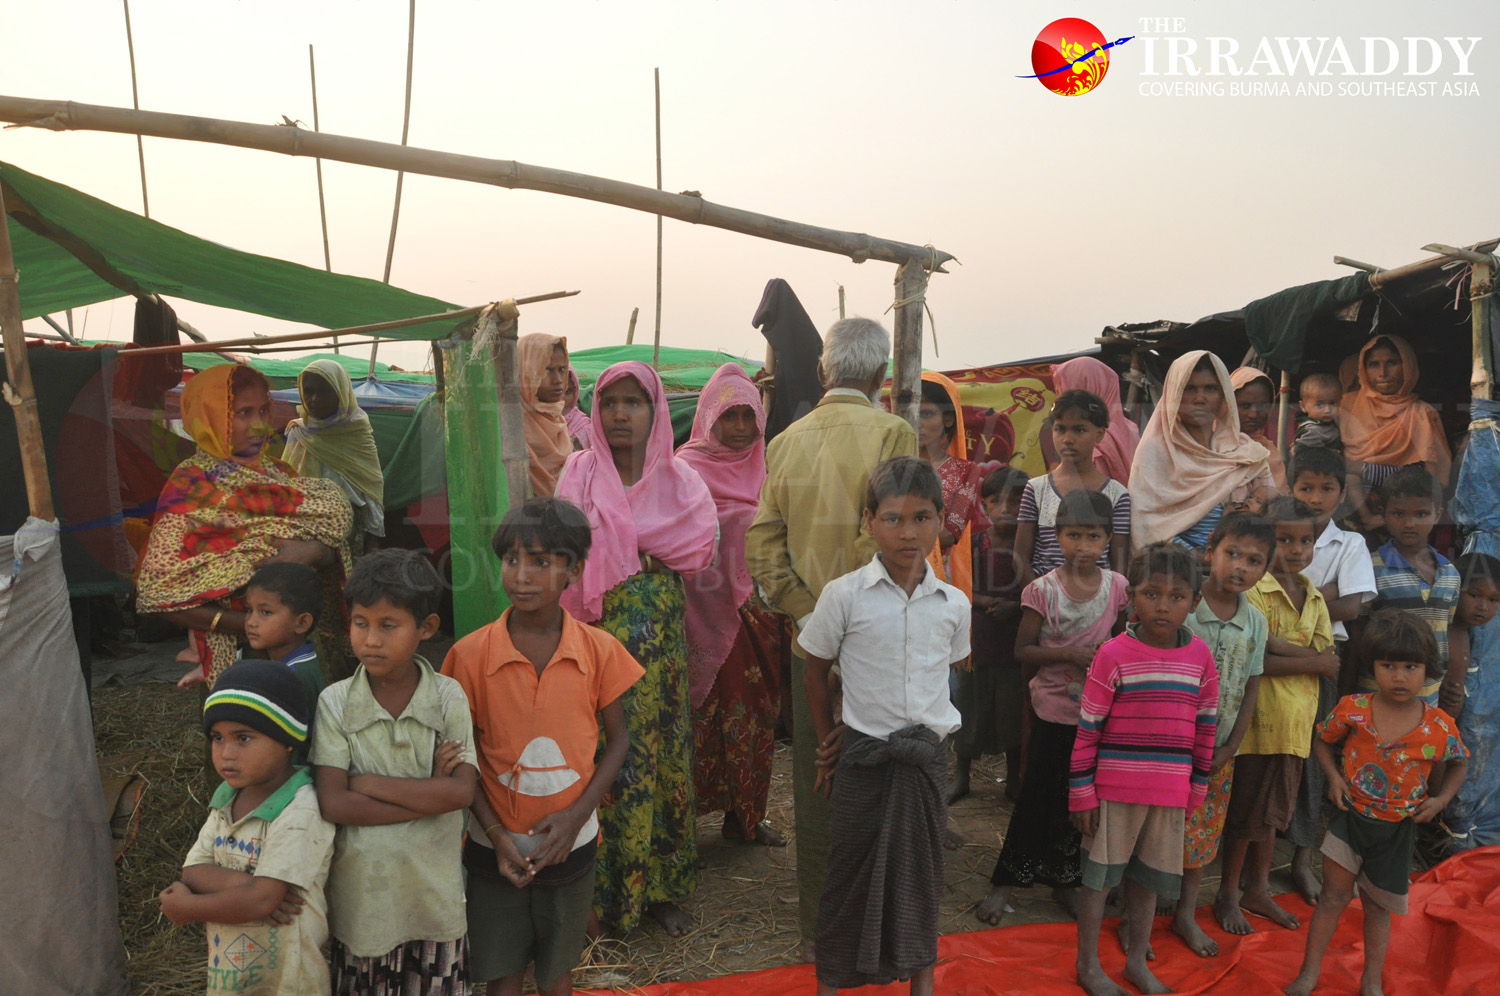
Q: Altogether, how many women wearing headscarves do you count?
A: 11